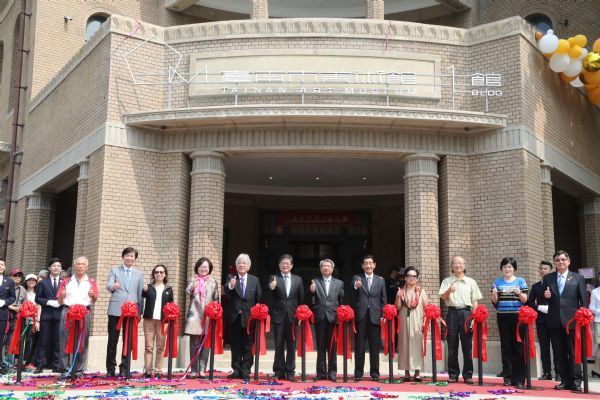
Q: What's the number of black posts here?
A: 13